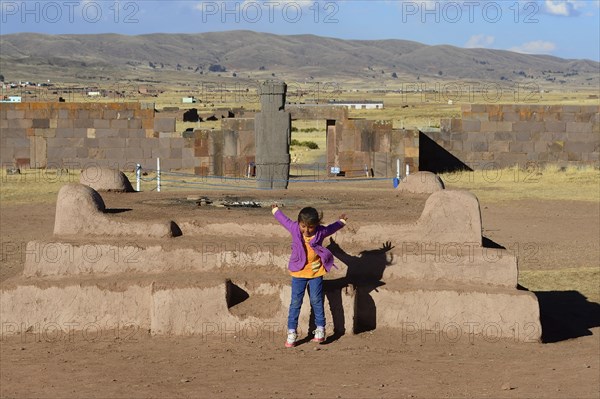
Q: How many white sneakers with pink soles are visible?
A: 2